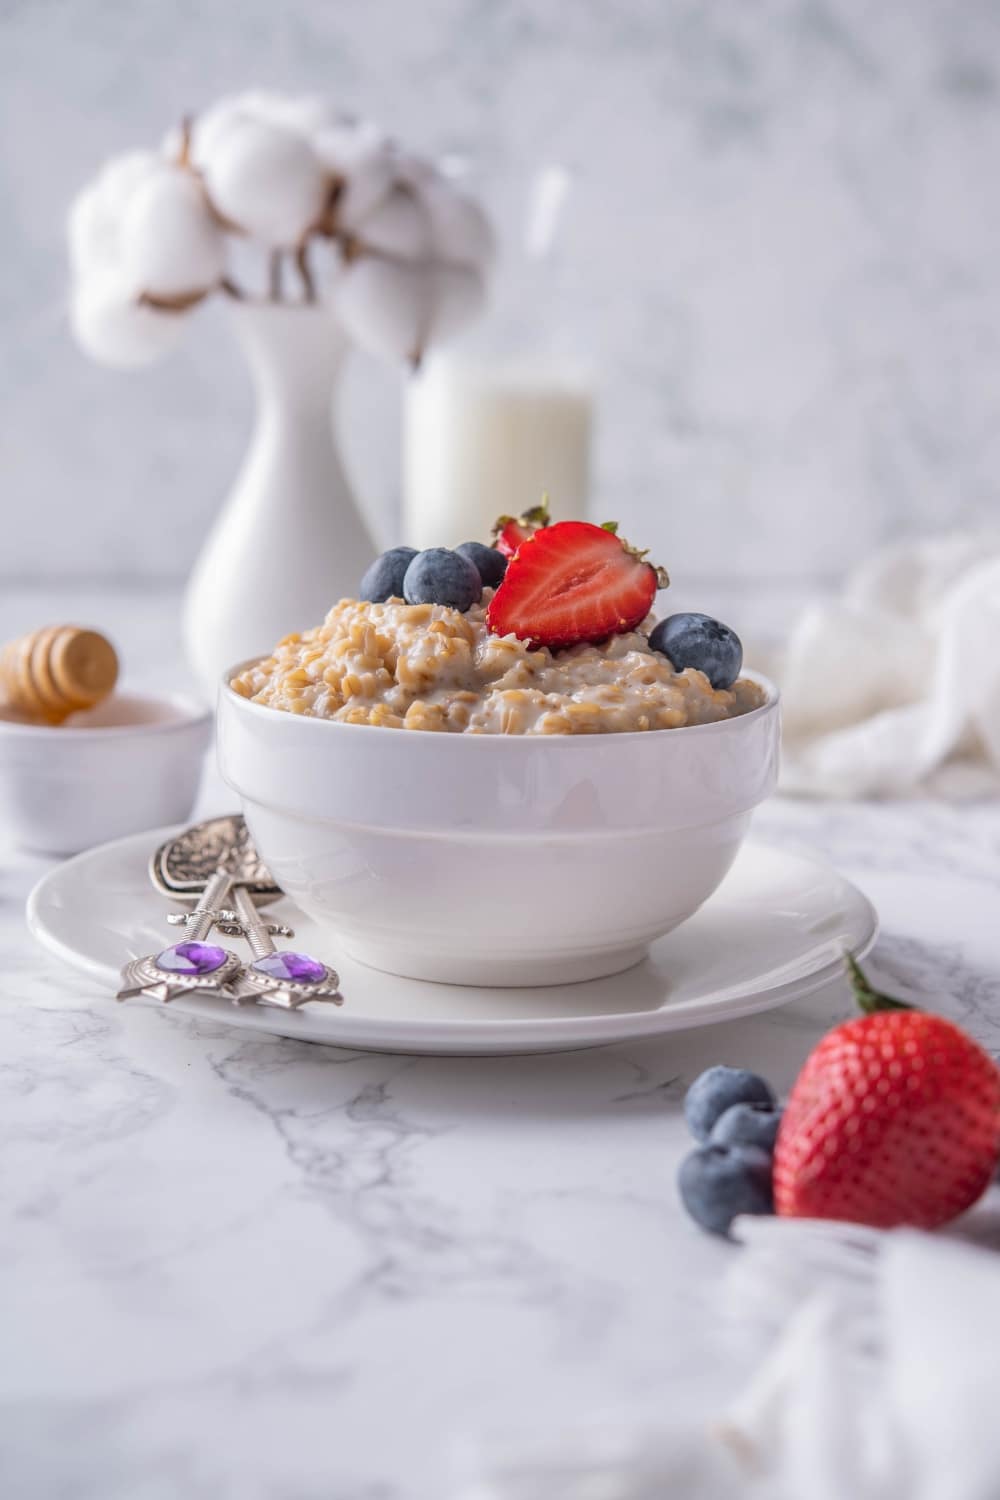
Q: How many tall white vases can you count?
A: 1